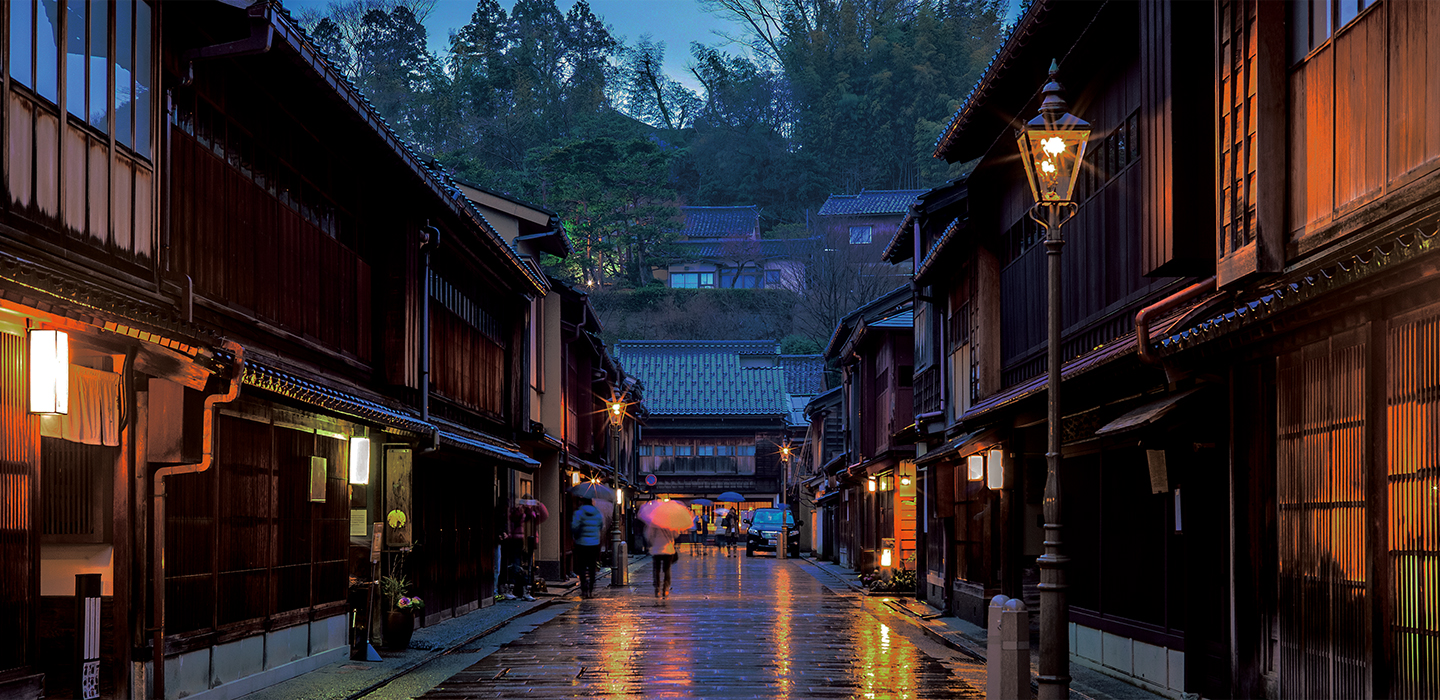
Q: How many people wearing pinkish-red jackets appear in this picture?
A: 1